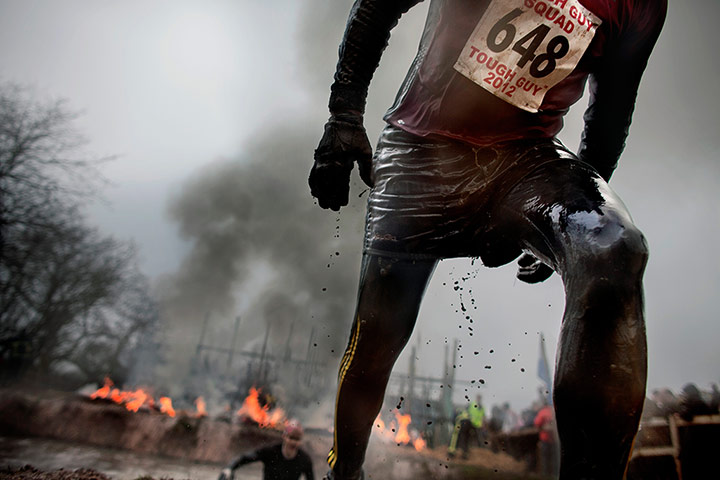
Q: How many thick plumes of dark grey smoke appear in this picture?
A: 1